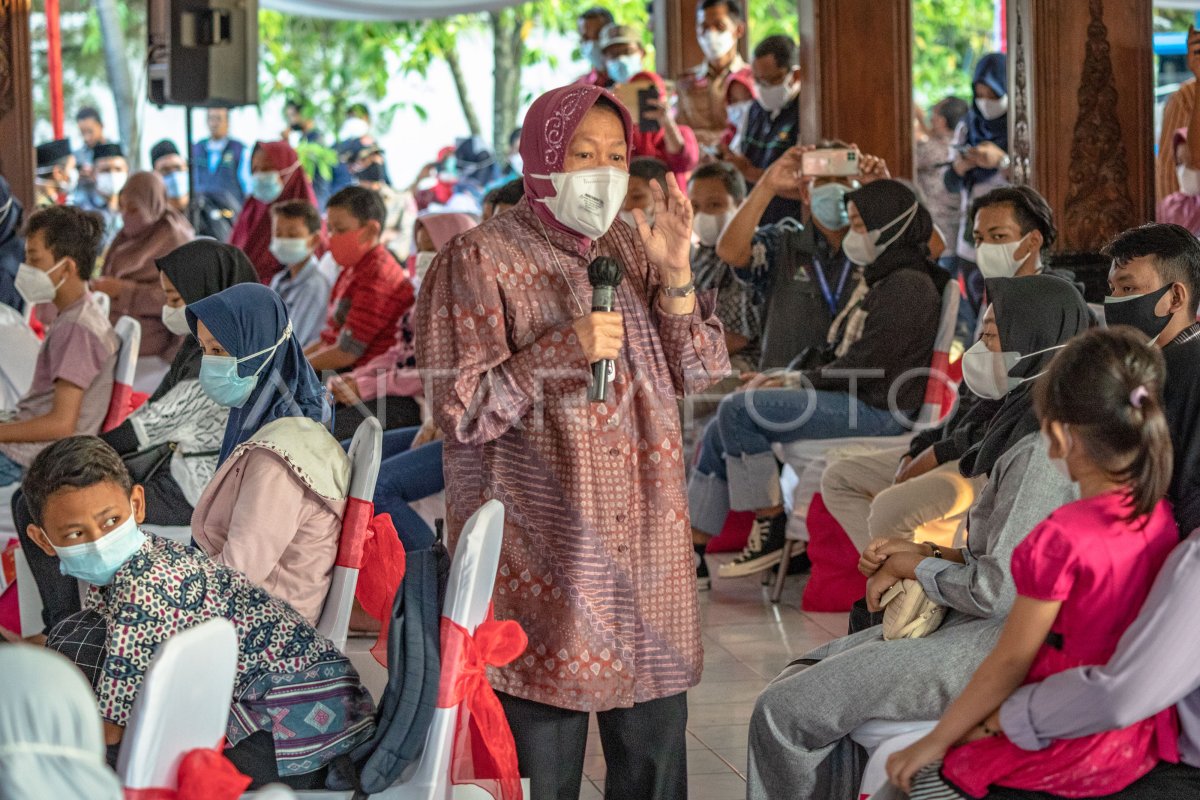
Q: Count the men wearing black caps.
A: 3